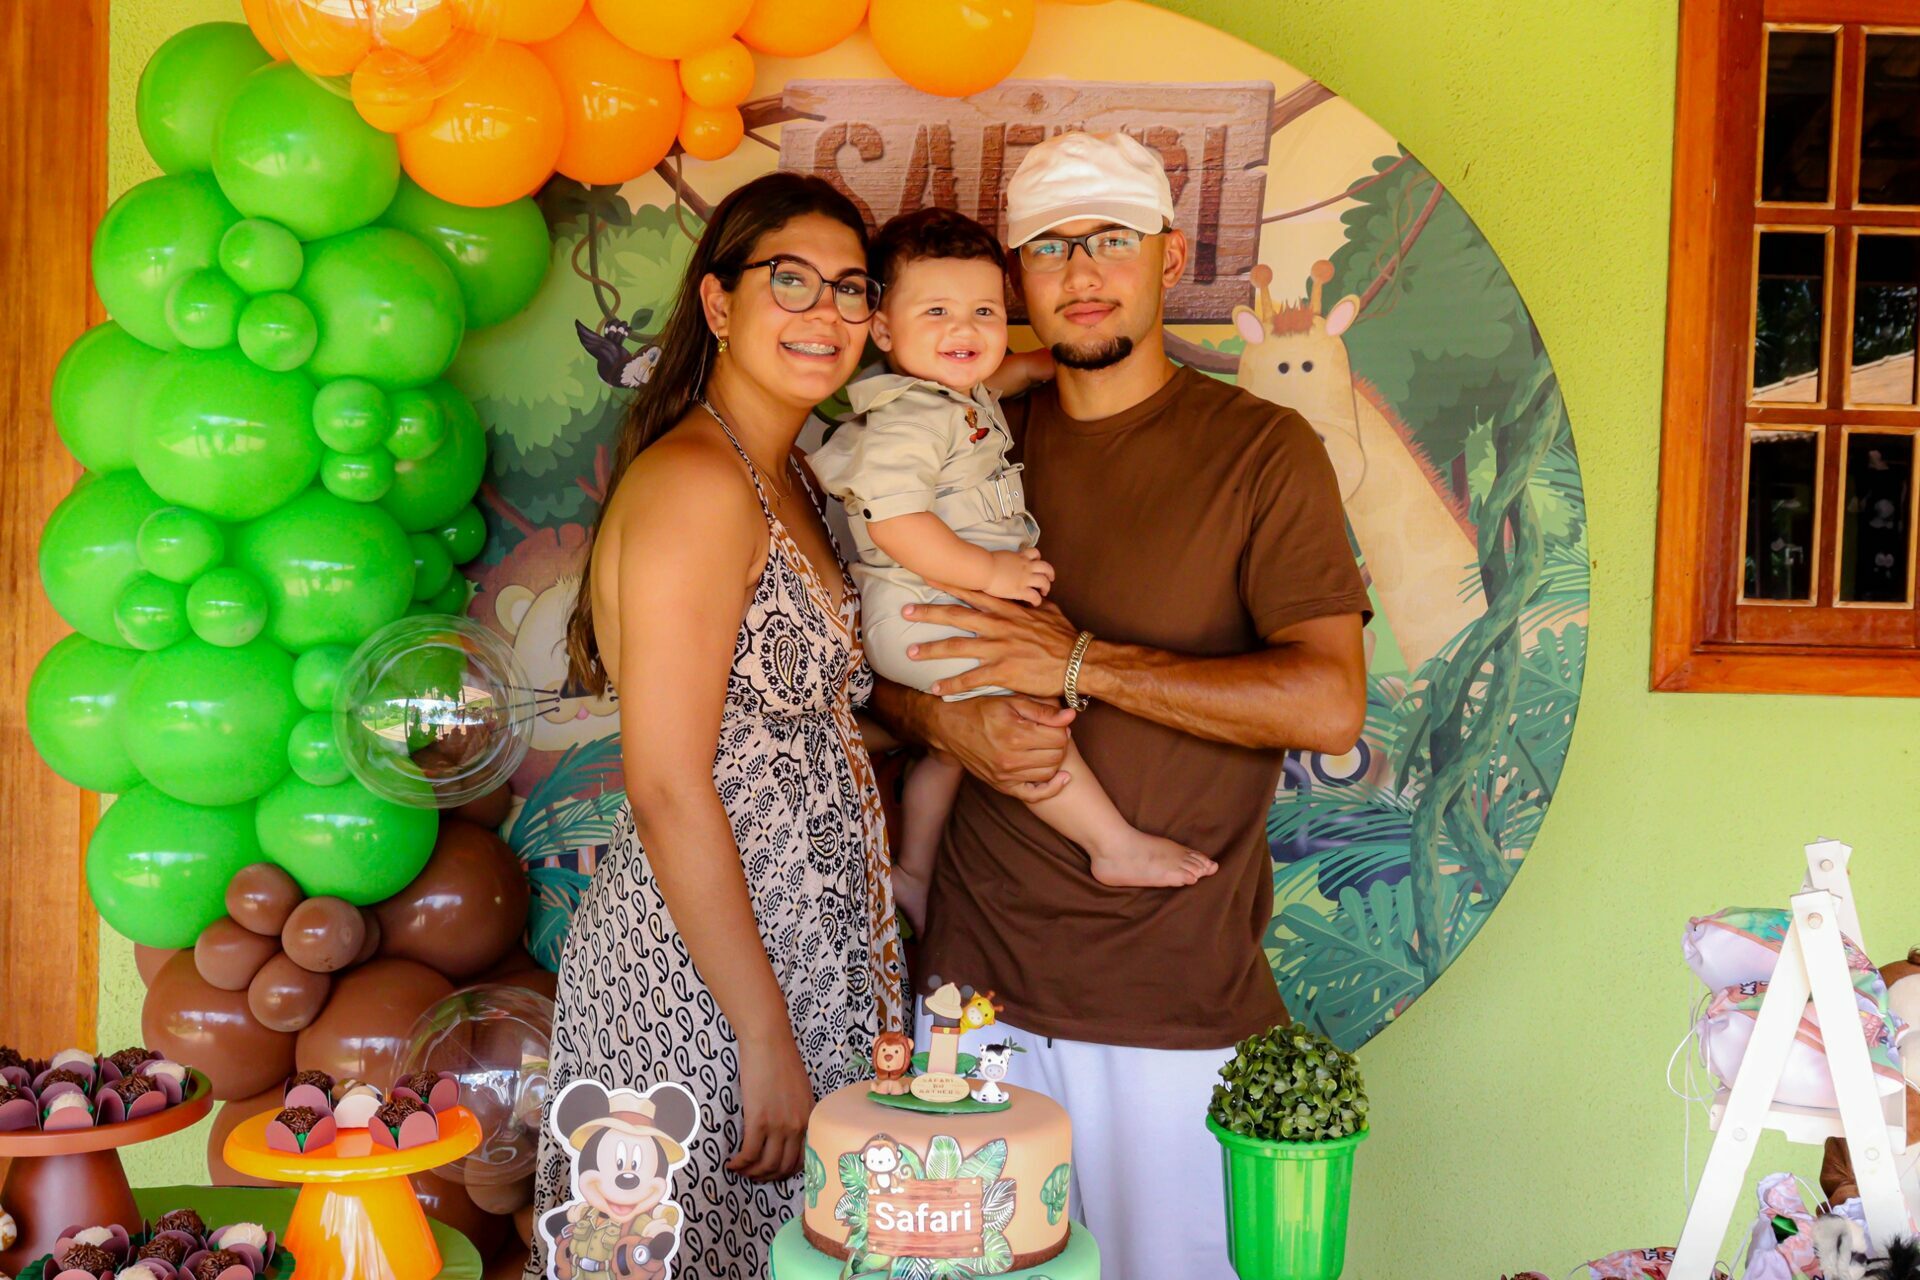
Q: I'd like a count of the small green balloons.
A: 14